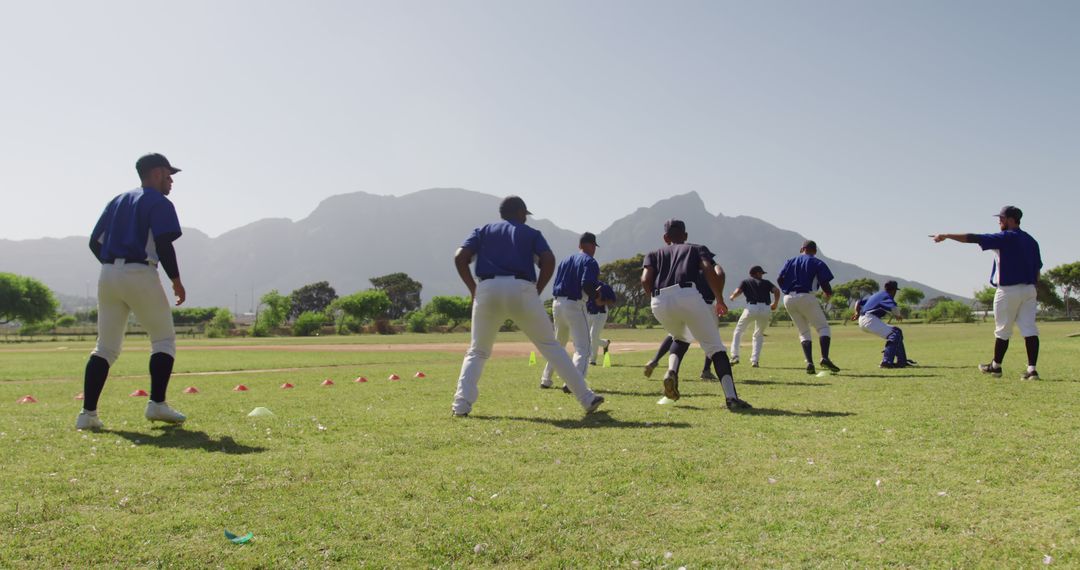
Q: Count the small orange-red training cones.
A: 10